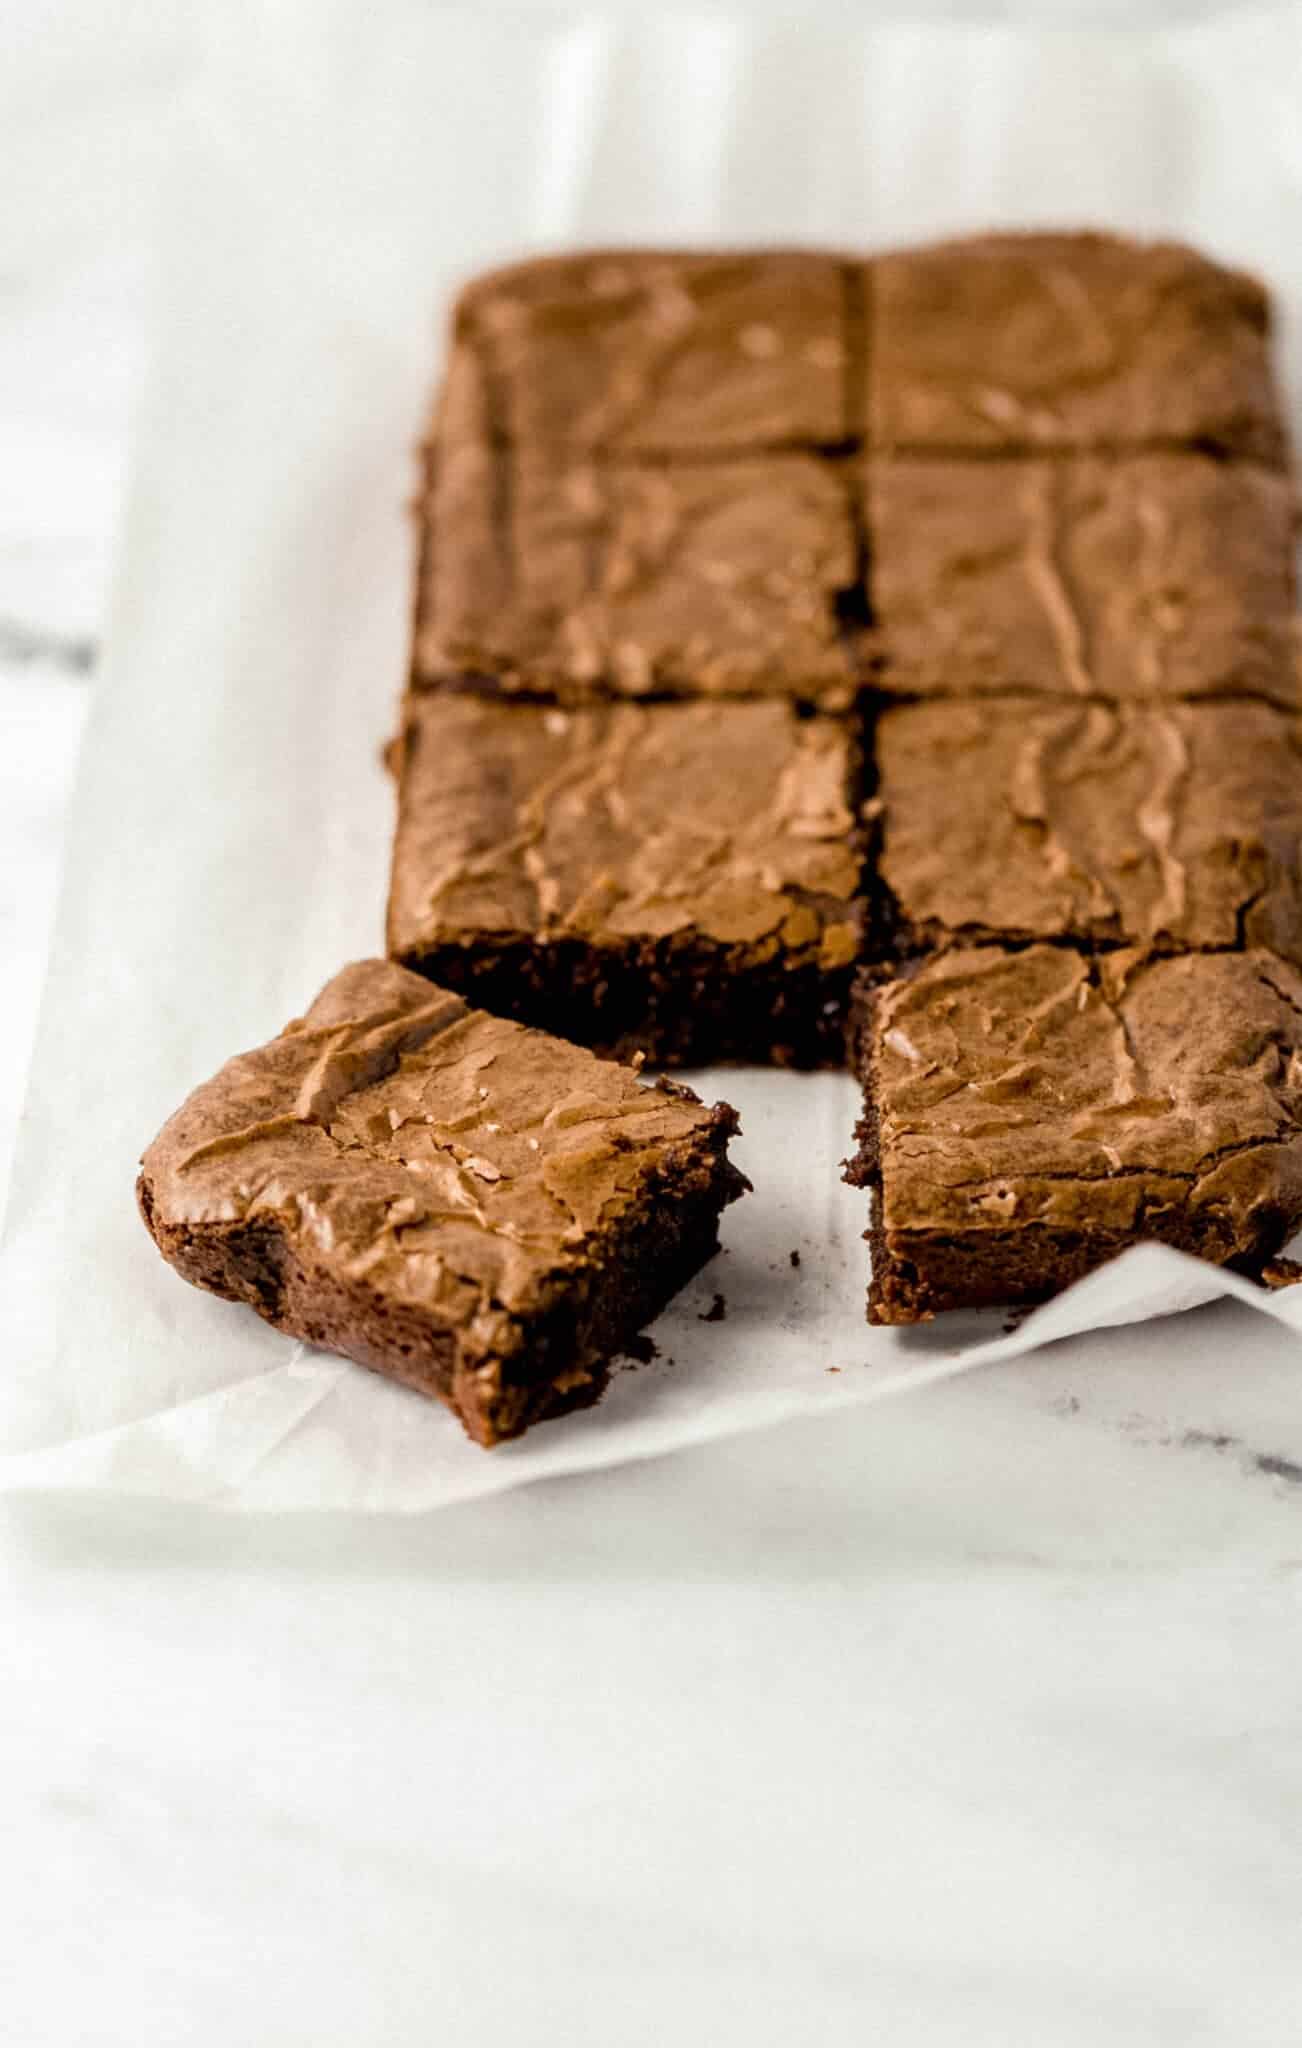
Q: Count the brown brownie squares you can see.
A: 8